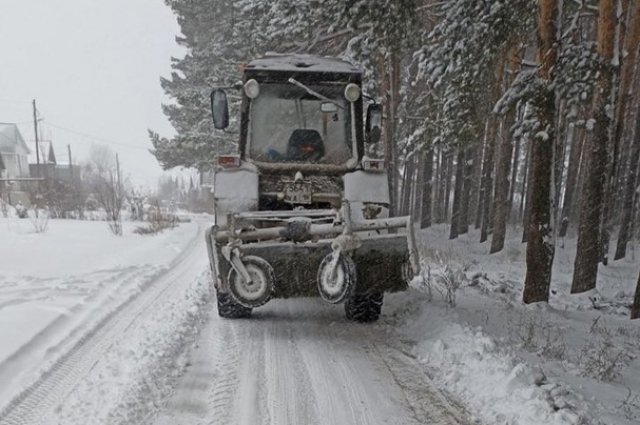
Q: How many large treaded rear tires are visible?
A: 2